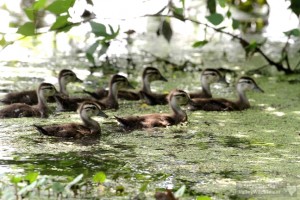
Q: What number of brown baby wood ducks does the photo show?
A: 8